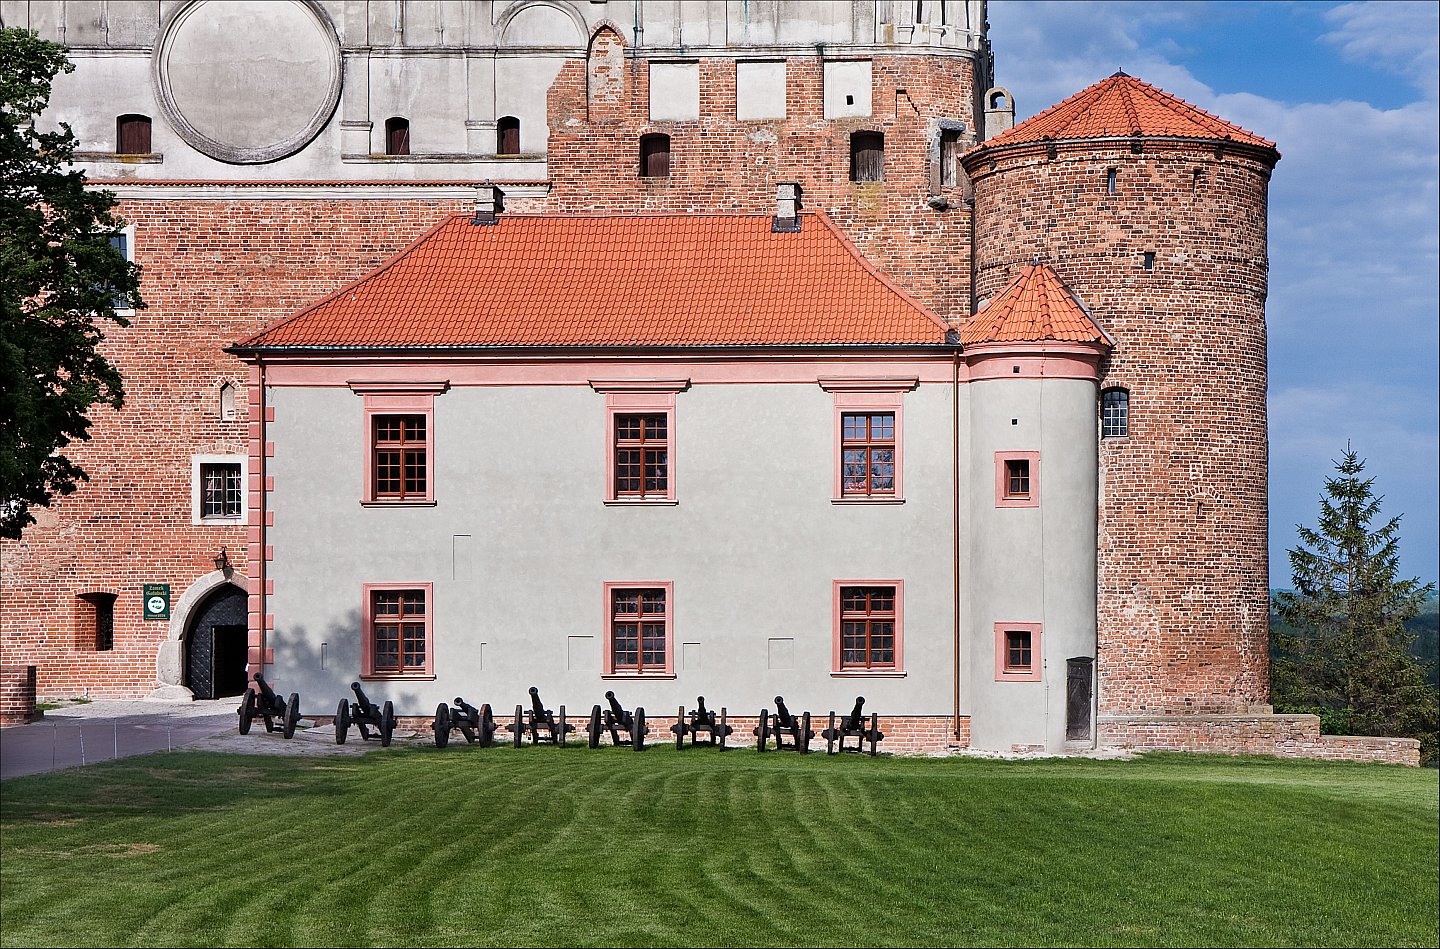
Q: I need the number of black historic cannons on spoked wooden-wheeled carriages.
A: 8